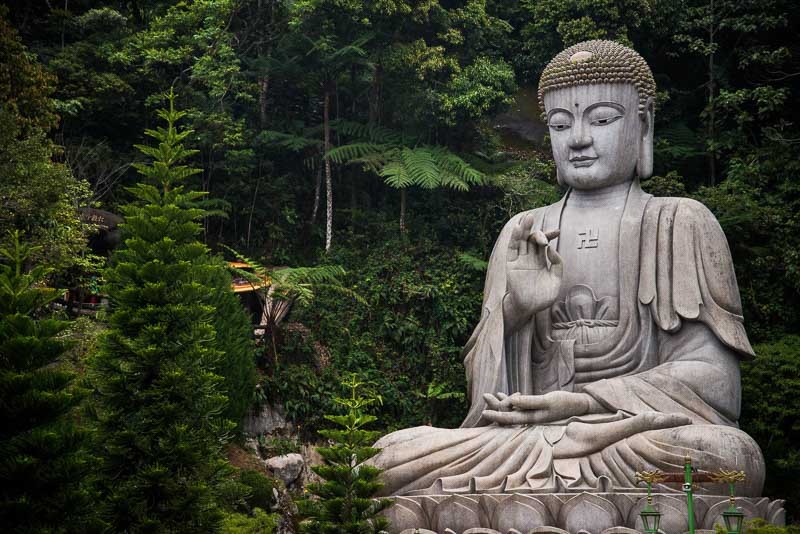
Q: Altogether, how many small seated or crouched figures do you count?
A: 0